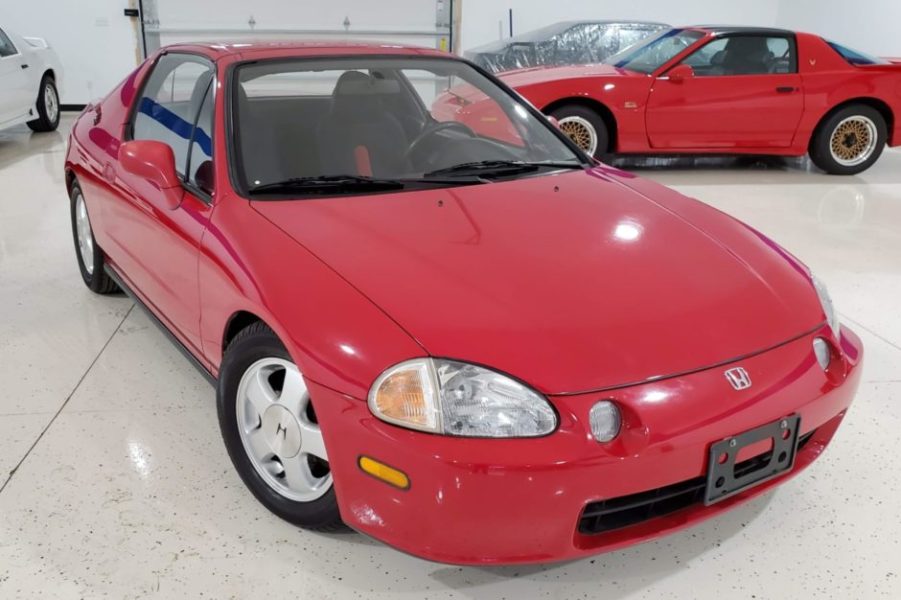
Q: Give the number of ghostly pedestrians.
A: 0